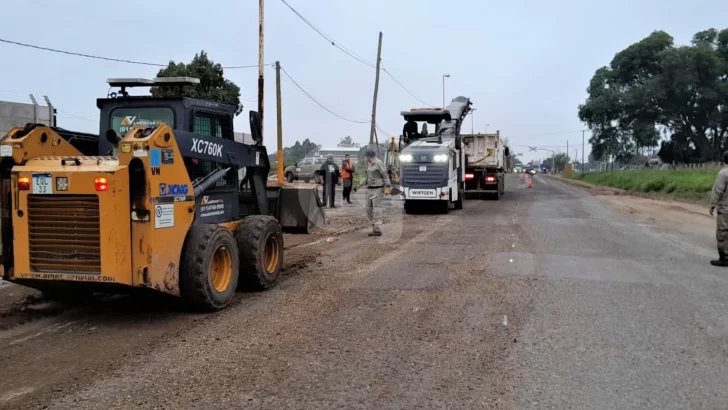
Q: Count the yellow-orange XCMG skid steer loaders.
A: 1